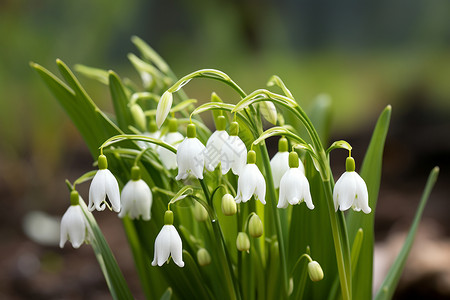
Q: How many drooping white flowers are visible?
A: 13